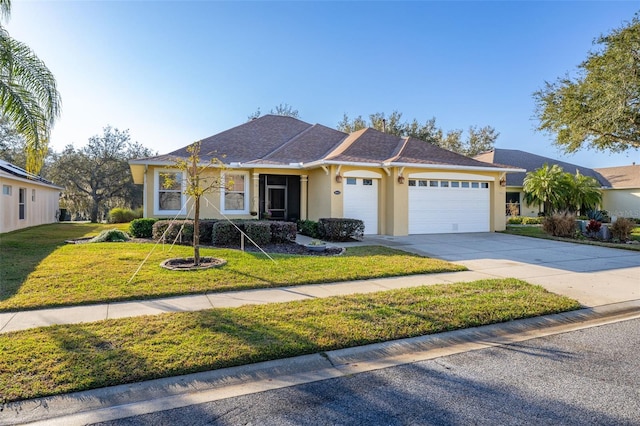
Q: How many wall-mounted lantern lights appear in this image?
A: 3